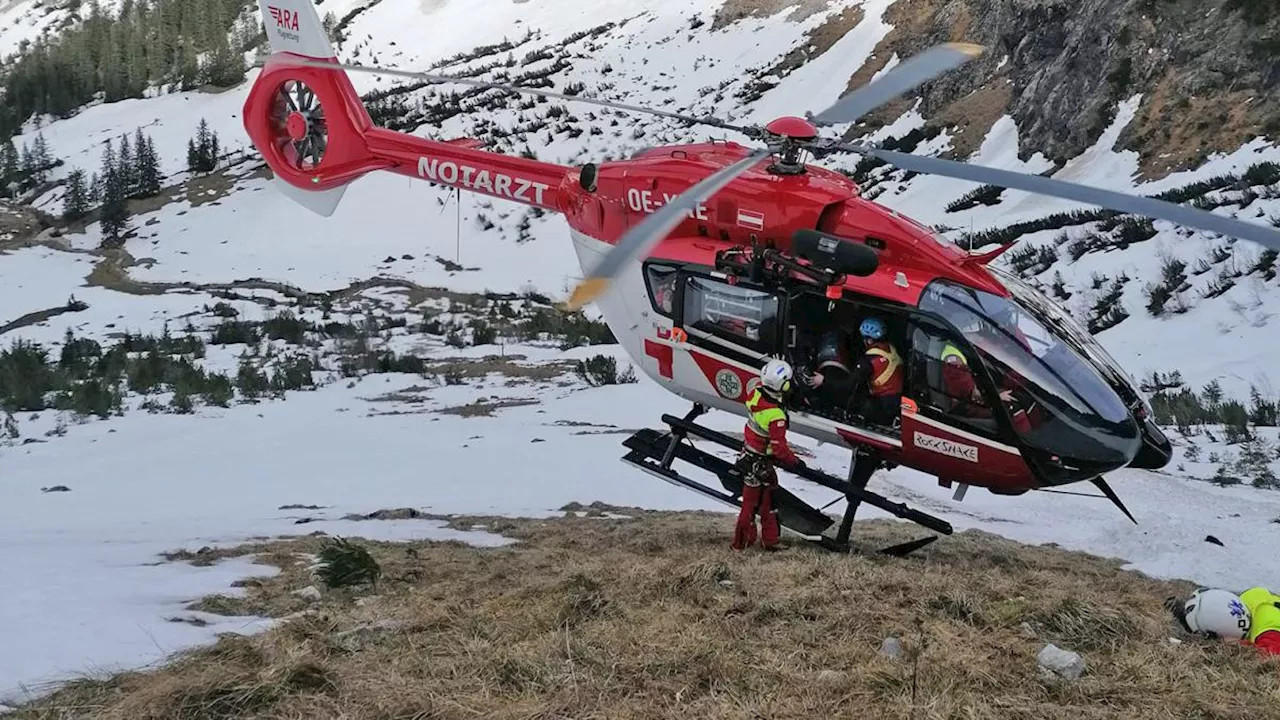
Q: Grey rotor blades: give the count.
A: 4